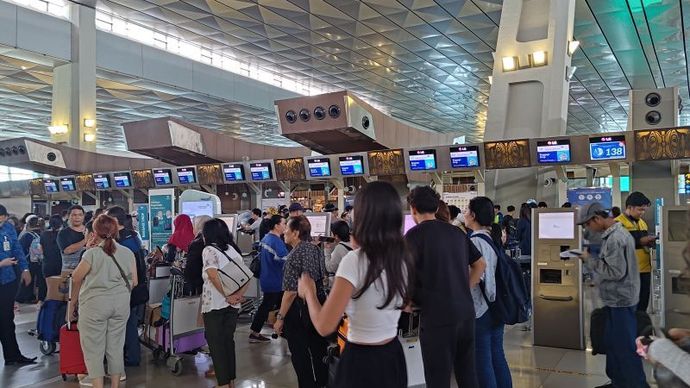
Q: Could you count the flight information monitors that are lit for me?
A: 14